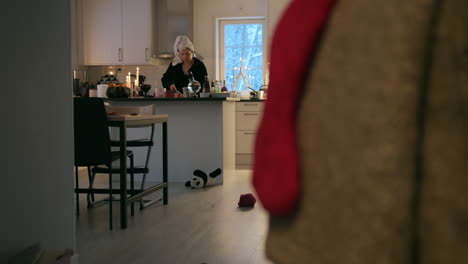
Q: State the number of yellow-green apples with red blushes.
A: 0